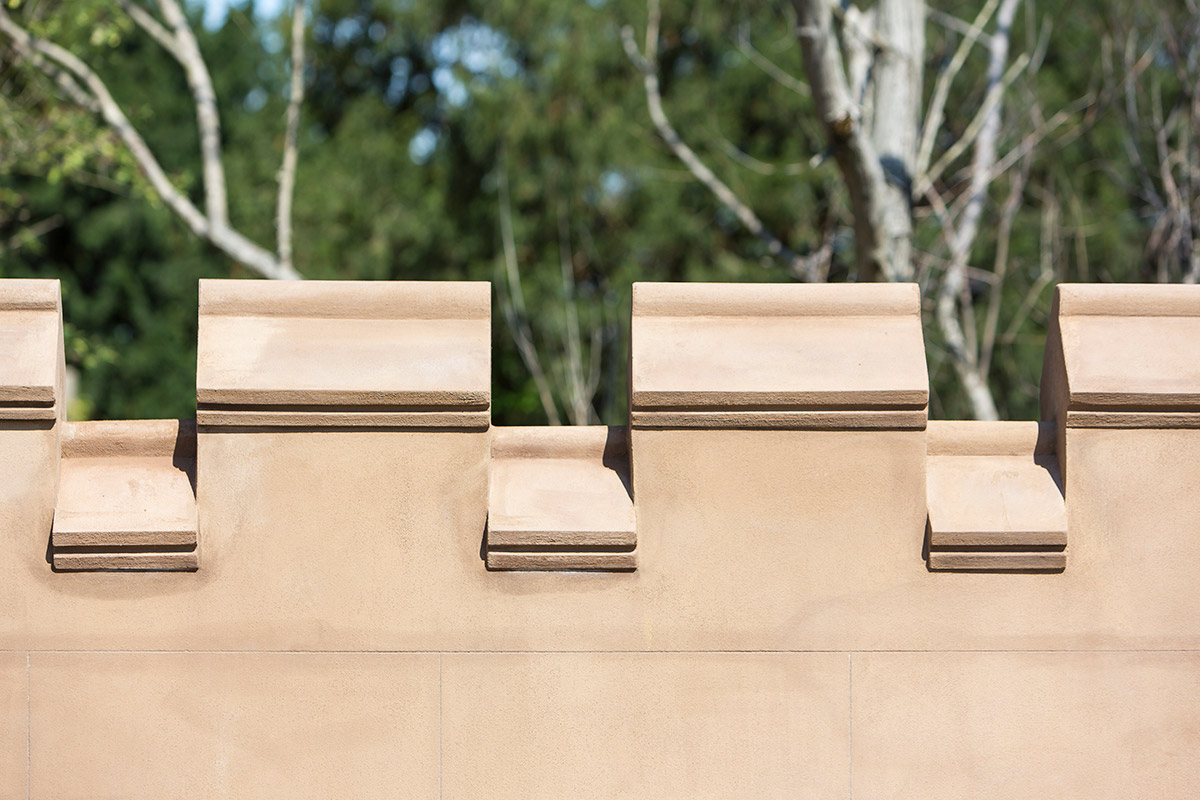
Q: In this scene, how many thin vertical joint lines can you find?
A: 3